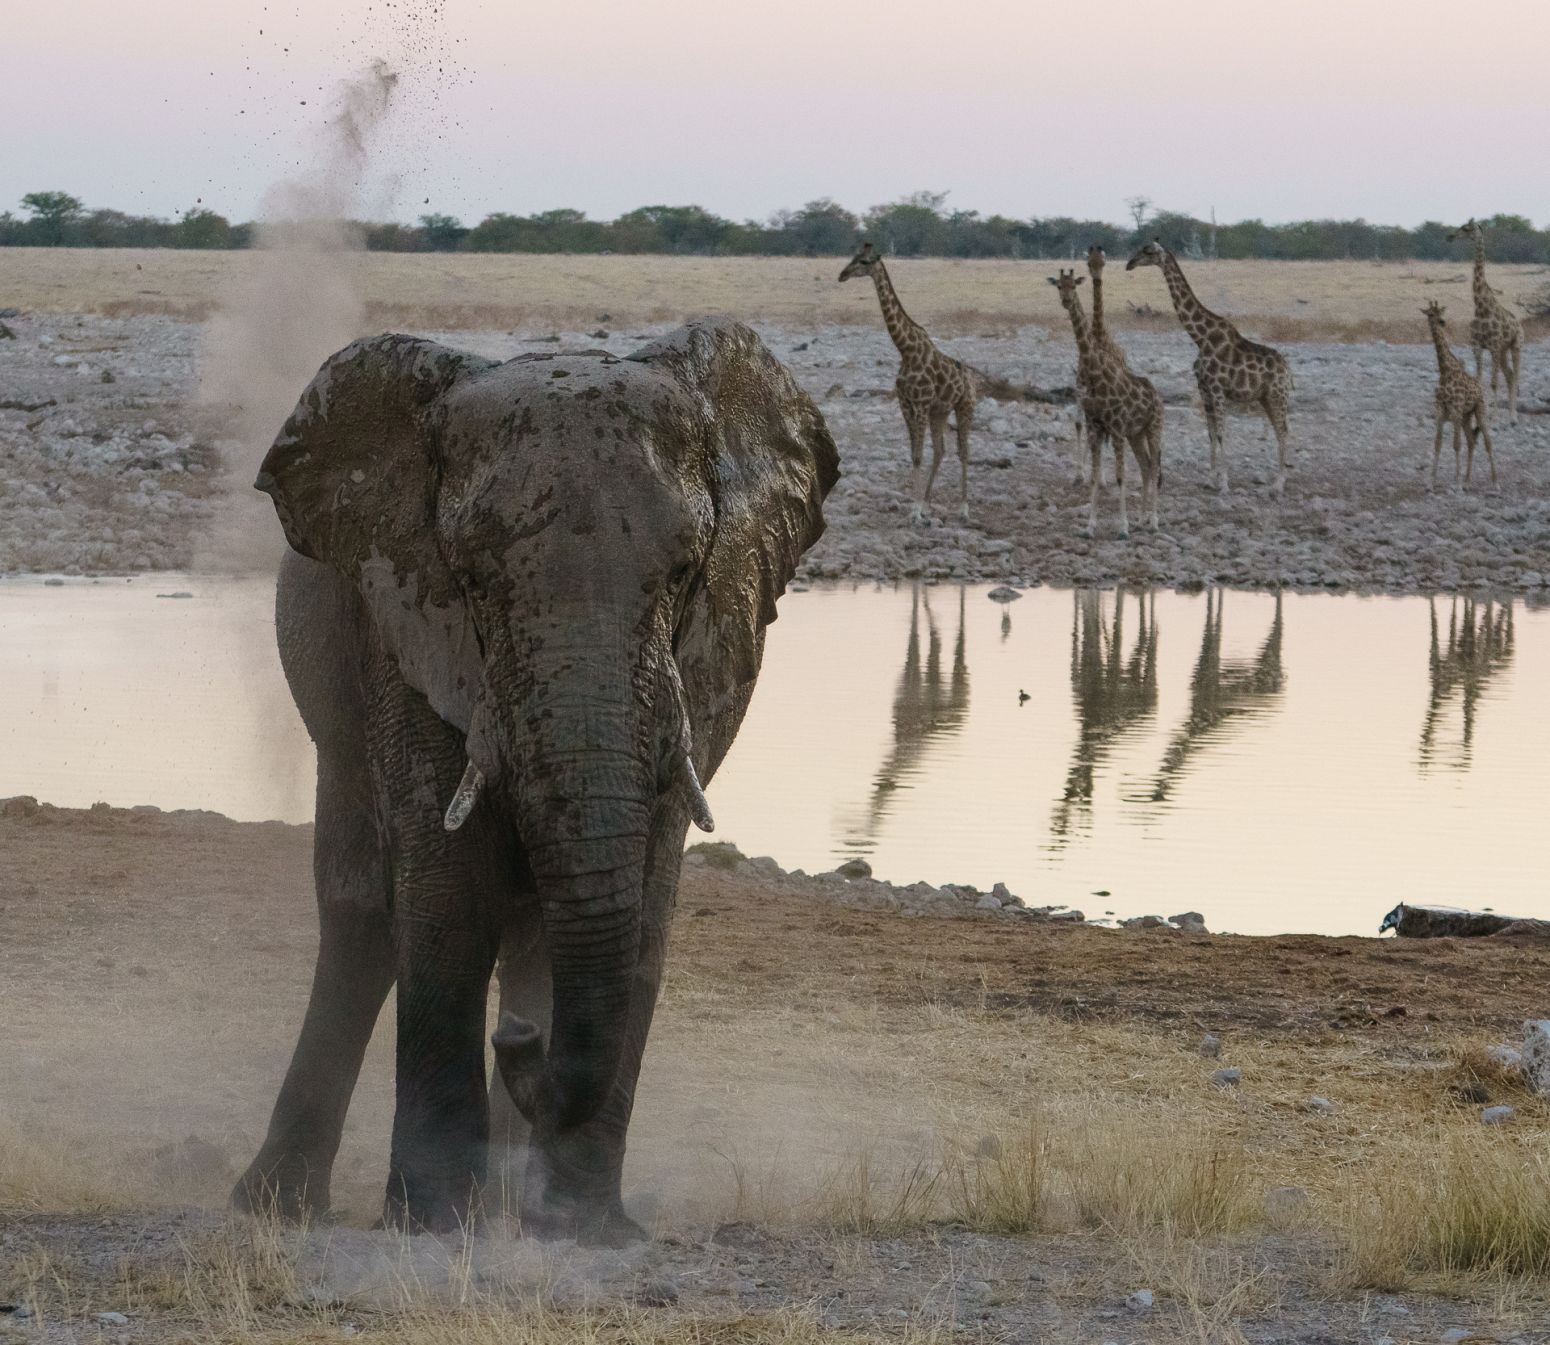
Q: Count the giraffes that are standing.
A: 6